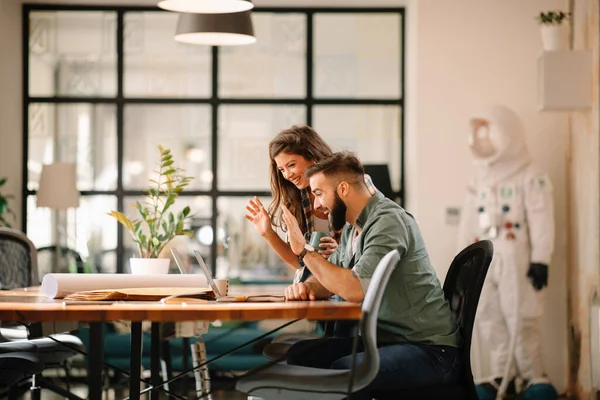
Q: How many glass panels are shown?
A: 12